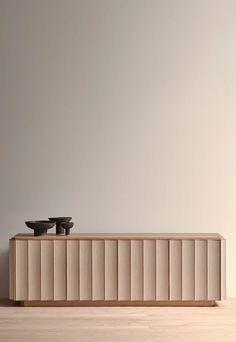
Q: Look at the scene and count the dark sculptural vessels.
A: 3